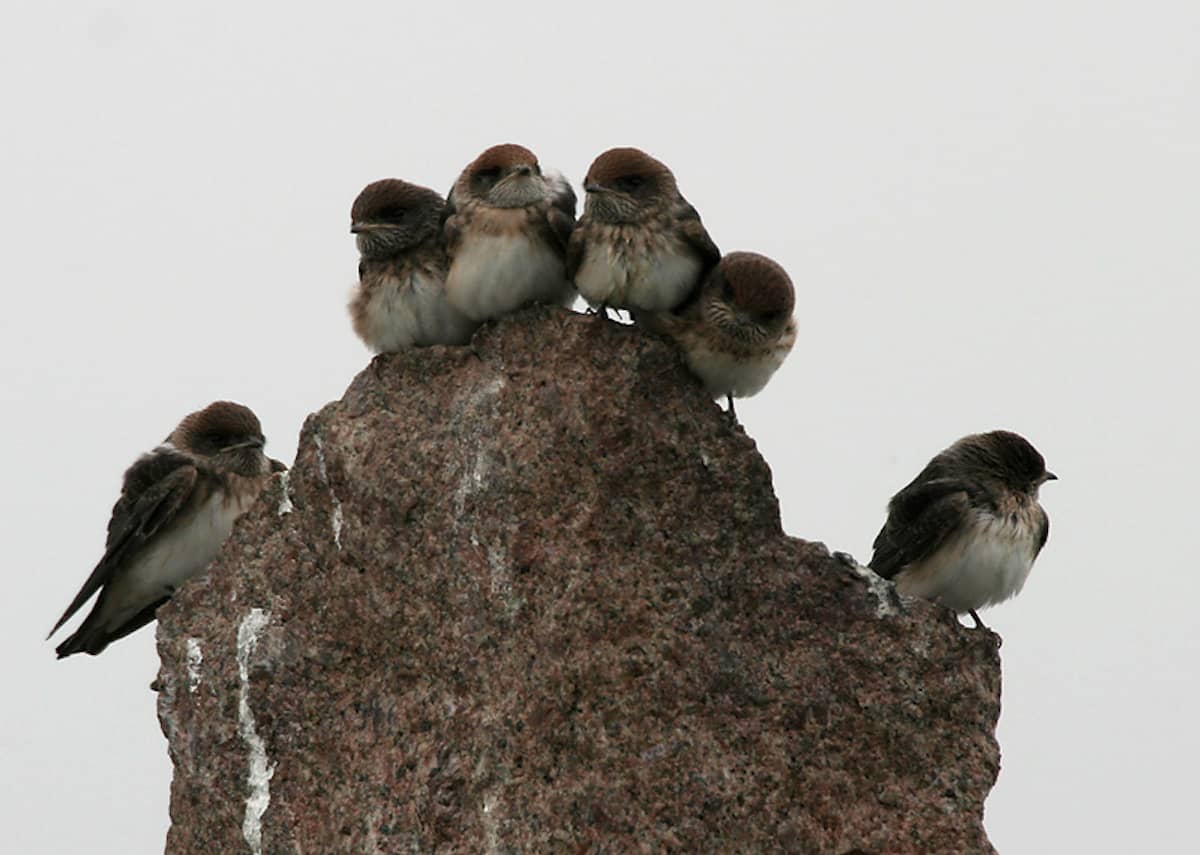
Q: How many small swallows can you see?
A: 6